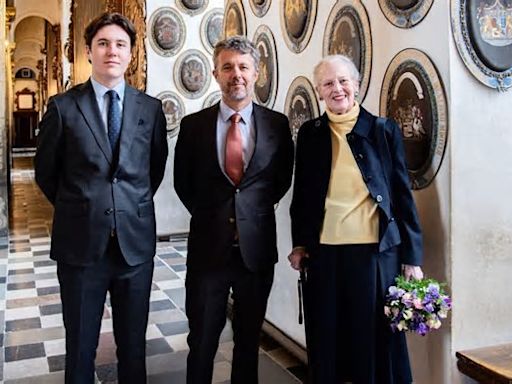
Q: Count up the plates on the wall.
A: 15